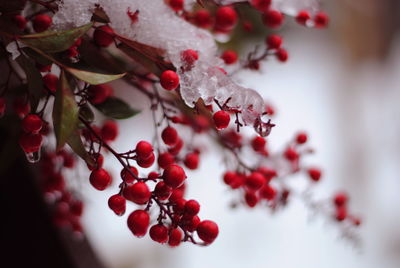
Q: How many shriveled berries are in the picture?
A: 0